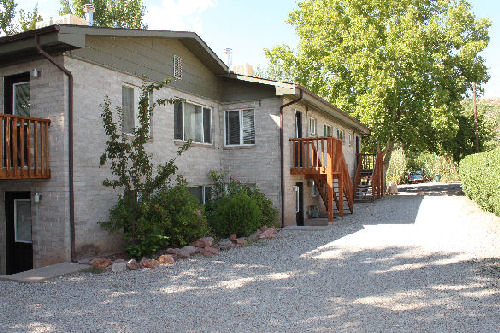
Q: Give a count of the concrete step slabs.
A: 2